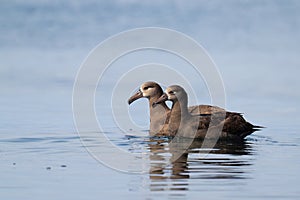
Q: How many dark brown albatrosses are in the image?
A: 2